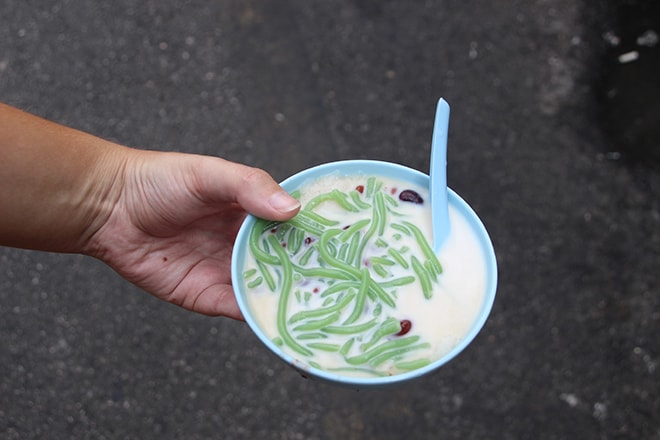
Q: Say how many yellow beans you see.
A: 0